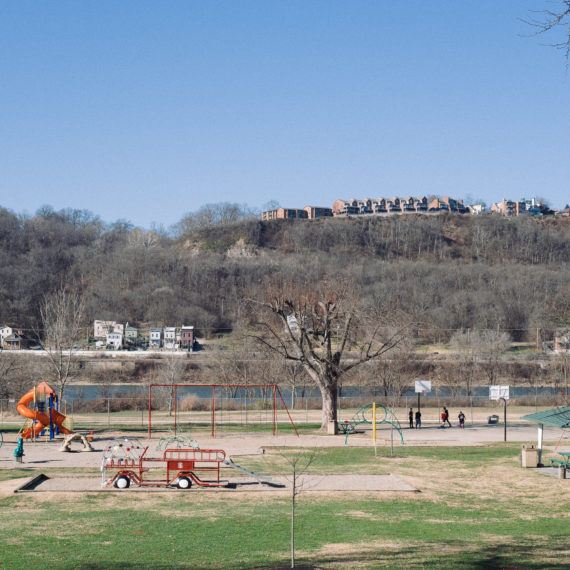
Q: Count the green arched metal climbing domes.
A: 2